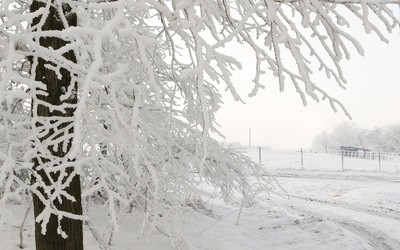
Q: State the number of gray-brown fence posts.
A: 4